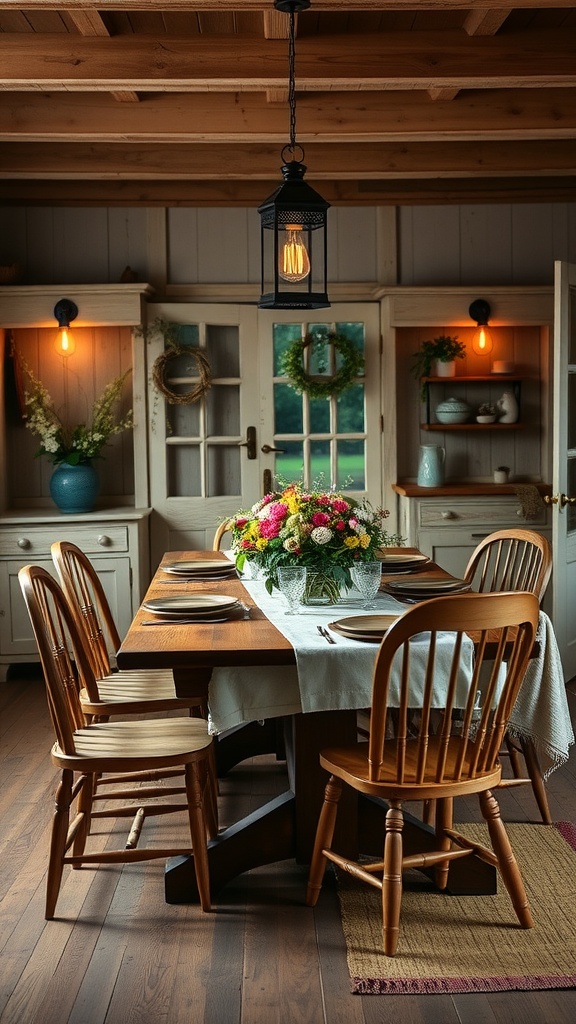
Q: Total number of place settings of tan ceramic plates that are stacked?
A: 5